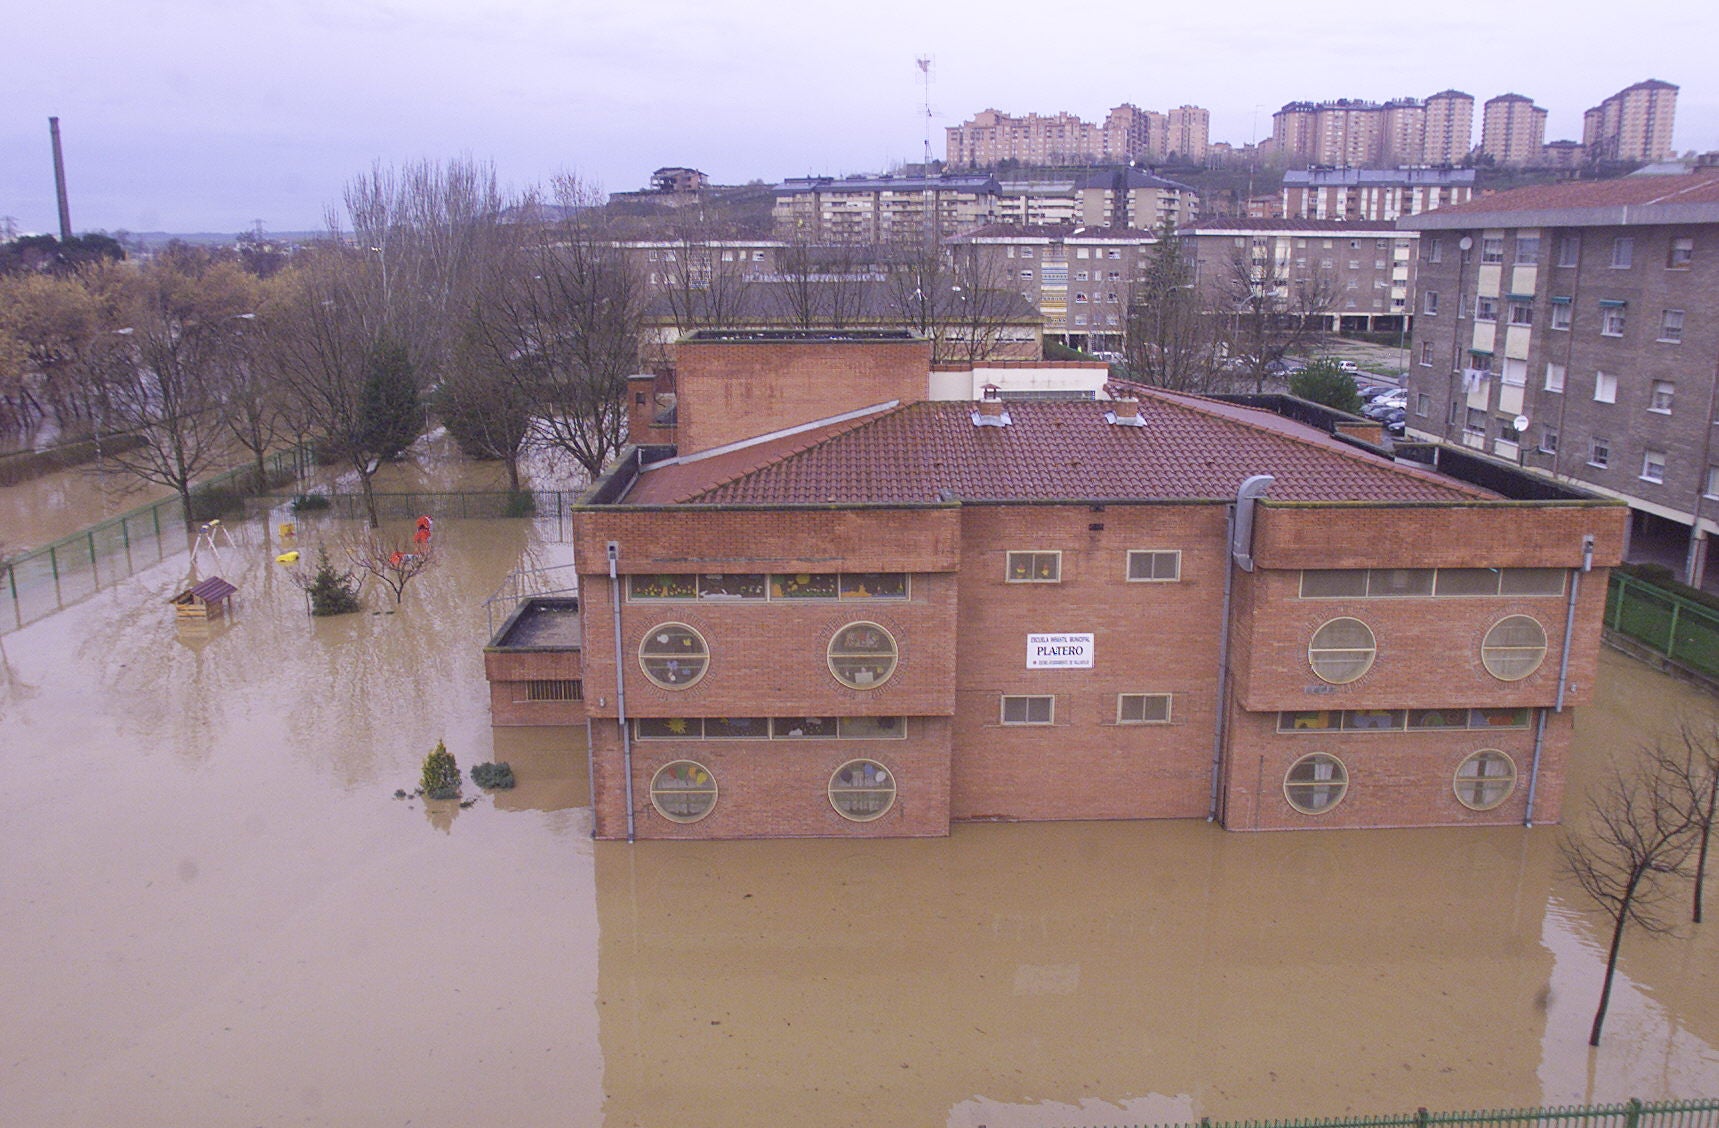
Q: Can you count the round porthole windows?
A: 8